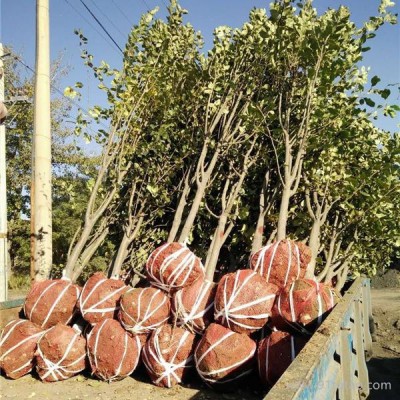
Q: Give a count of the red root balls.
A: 14